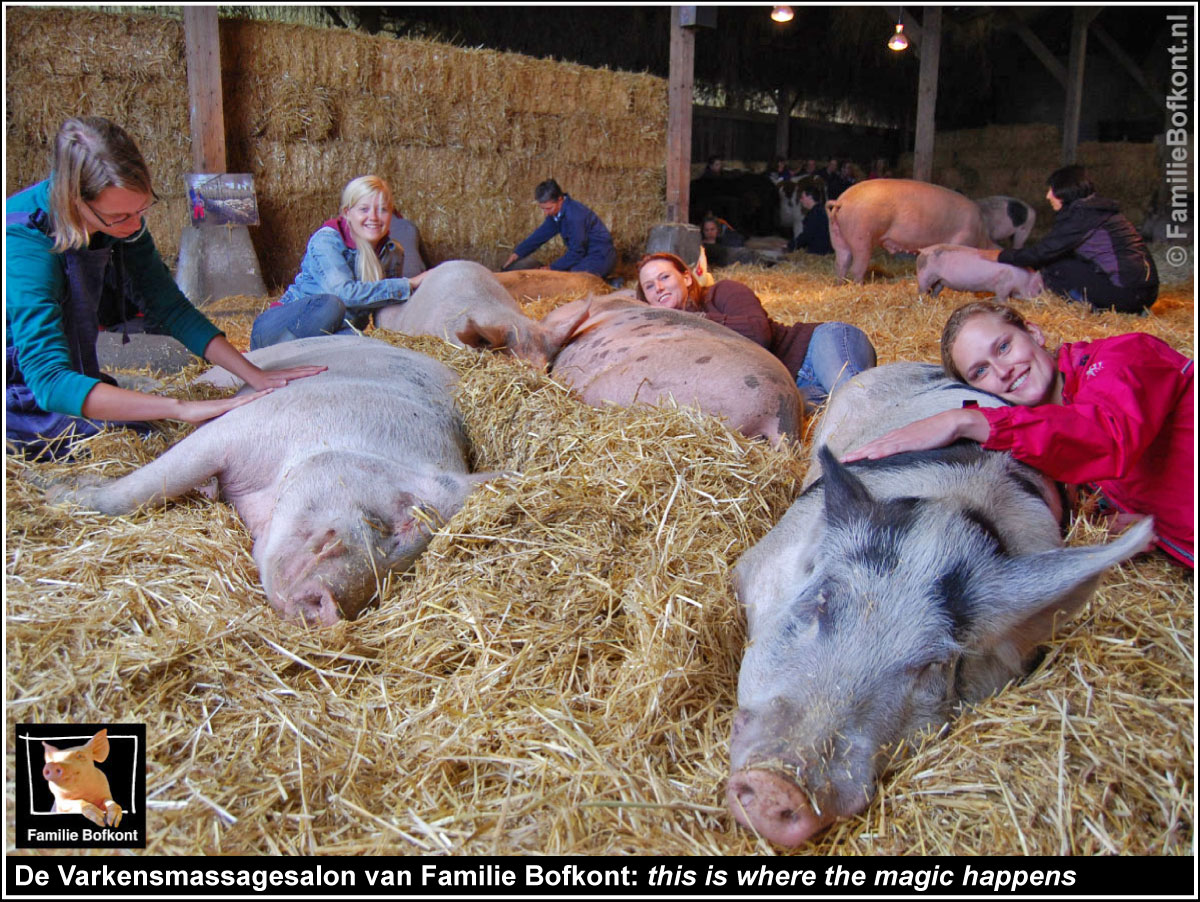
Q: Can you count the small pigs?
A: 1